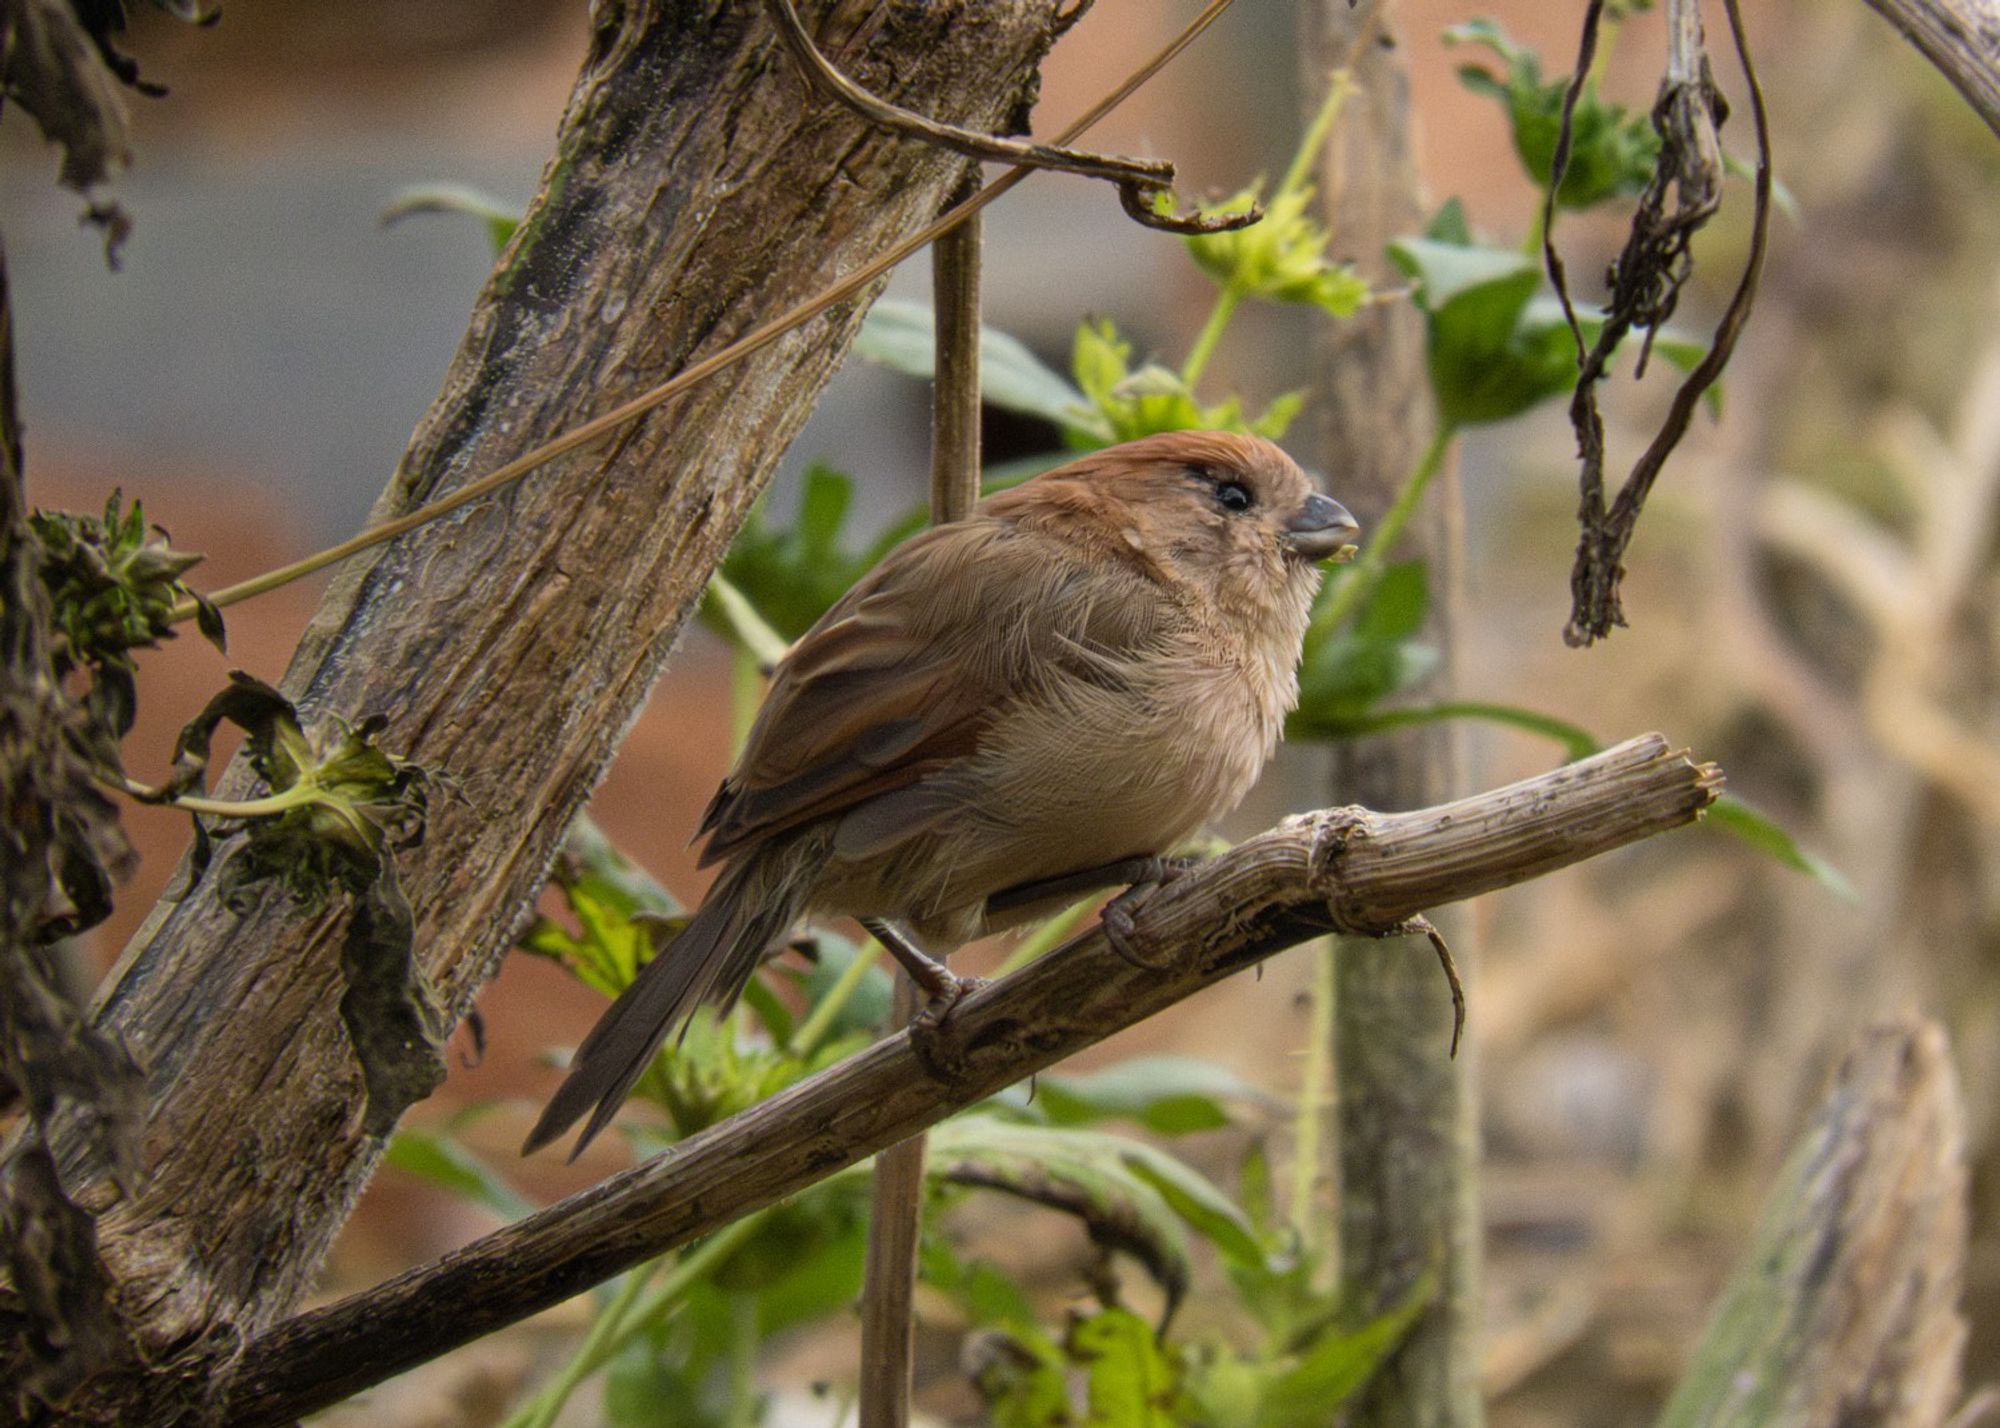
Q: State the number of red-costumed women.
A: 0